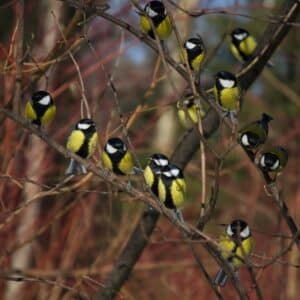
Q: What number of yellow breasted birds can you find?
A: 13